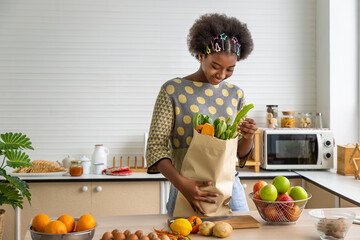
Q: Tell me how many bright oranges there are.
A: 4